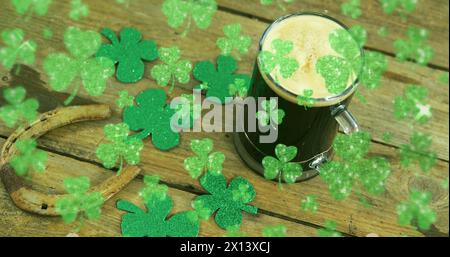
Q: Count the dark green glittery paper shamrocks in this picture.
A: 5